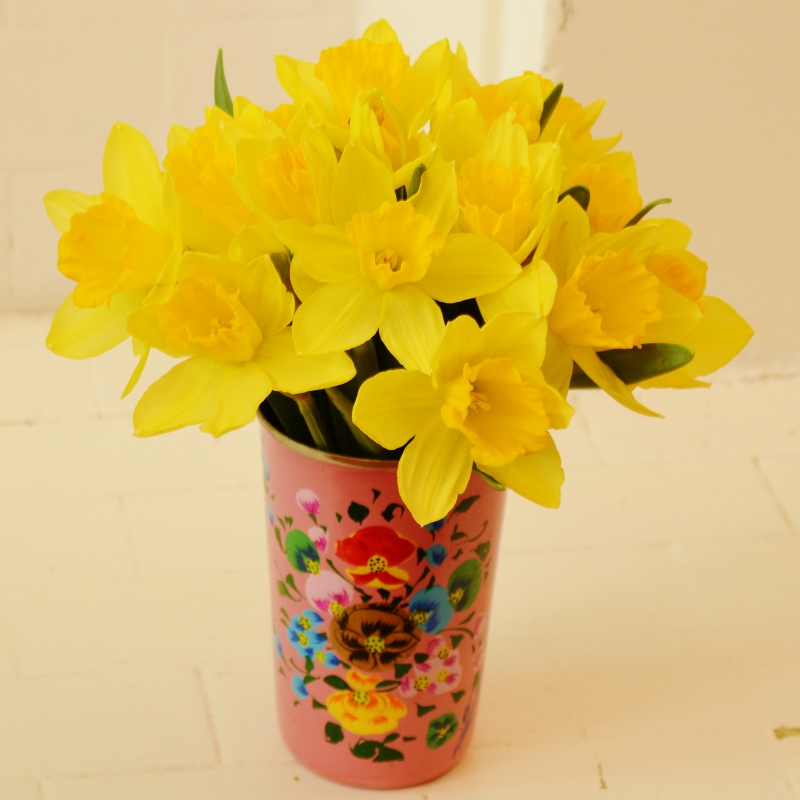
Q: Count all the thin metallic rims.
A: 1